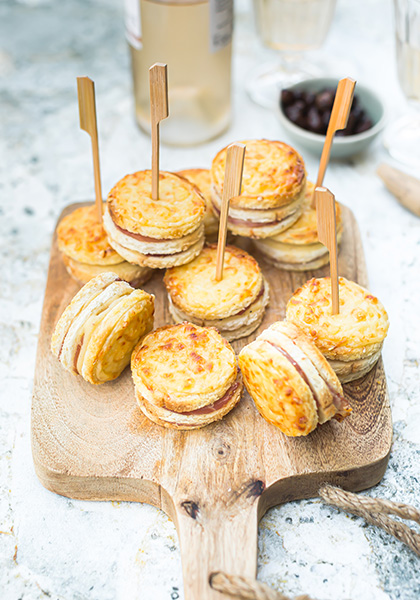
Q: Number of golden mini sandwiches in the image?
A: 10